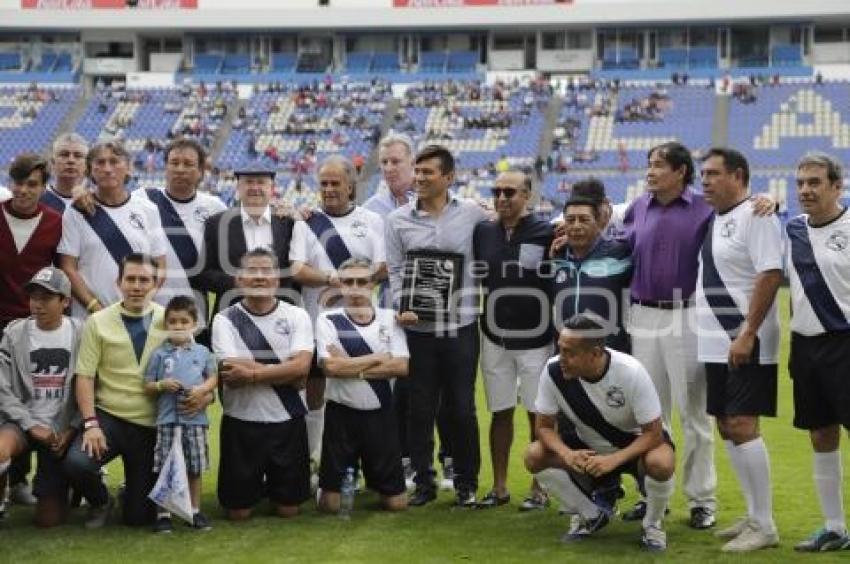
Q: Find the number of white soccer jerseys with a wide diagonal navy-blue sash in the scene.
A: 9